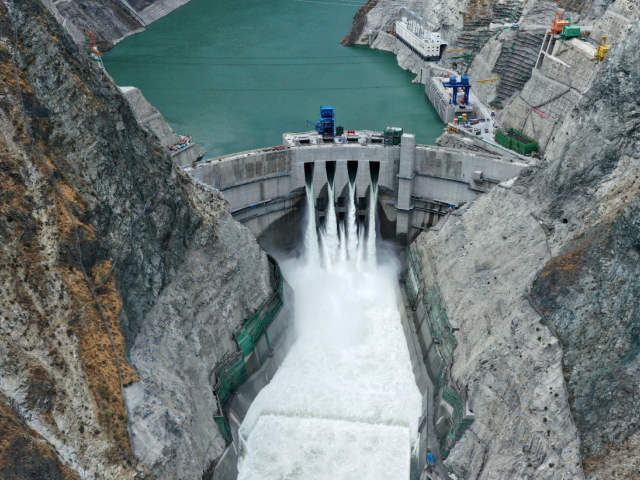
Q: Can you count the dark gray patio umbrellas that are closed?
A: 0